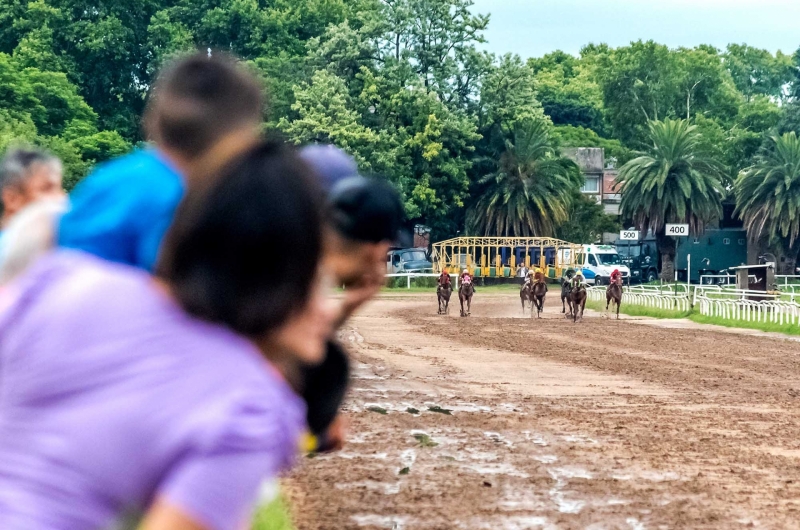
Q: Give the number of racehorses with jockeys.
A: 7